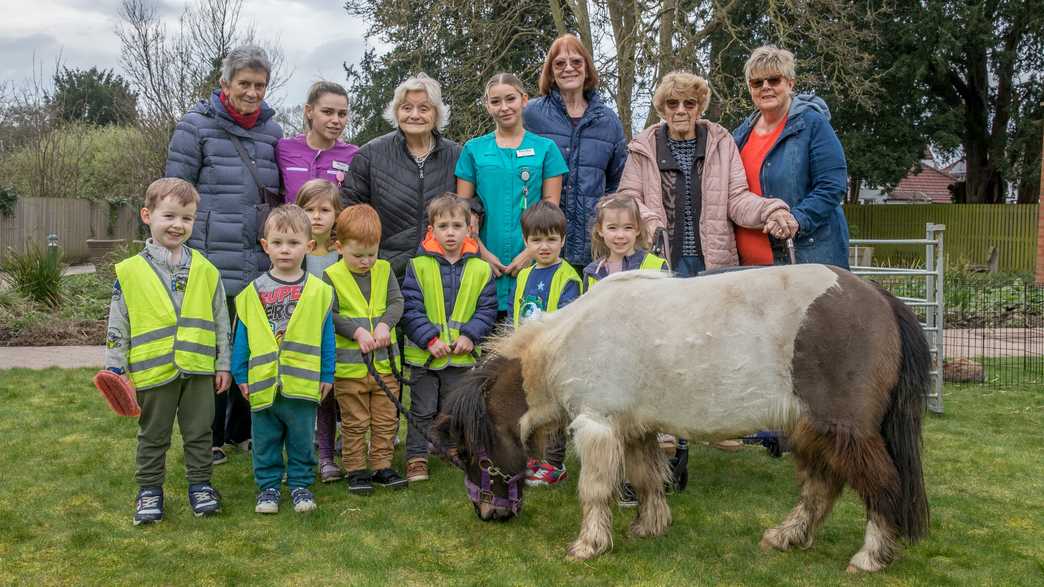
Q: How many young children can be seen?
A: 7